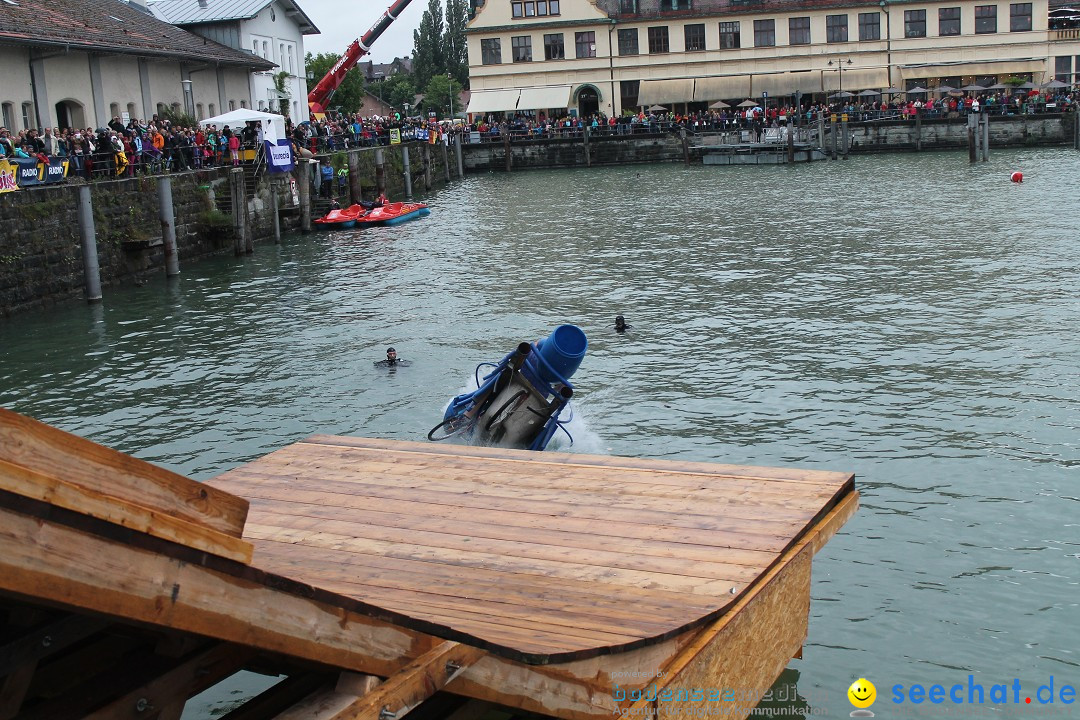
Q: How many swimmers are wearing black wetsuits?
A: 2